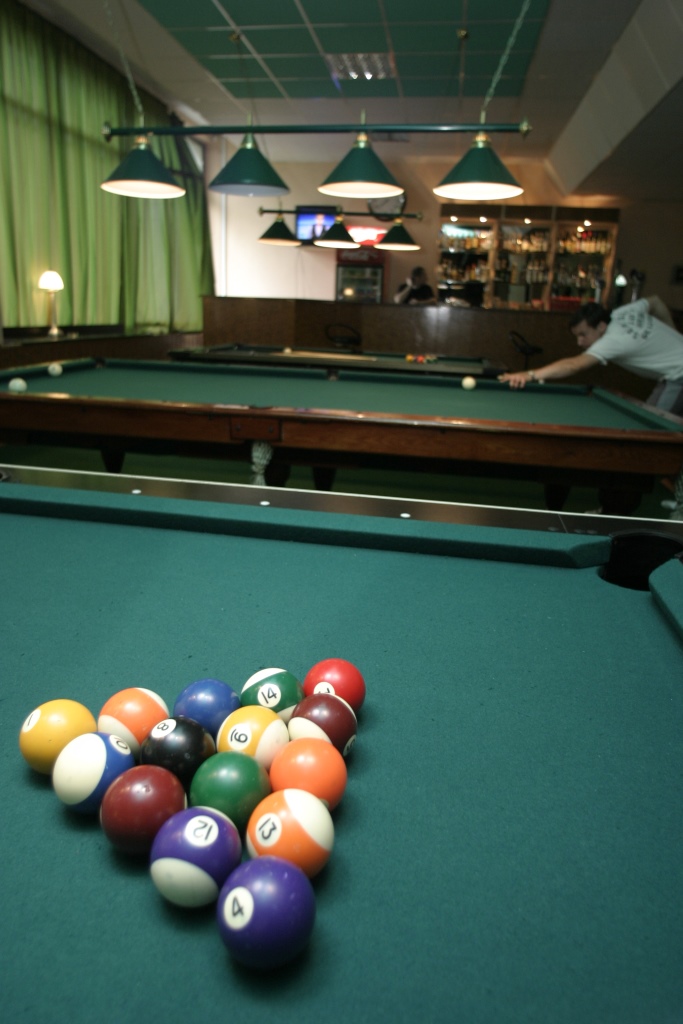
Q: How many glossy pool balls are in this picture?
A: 15